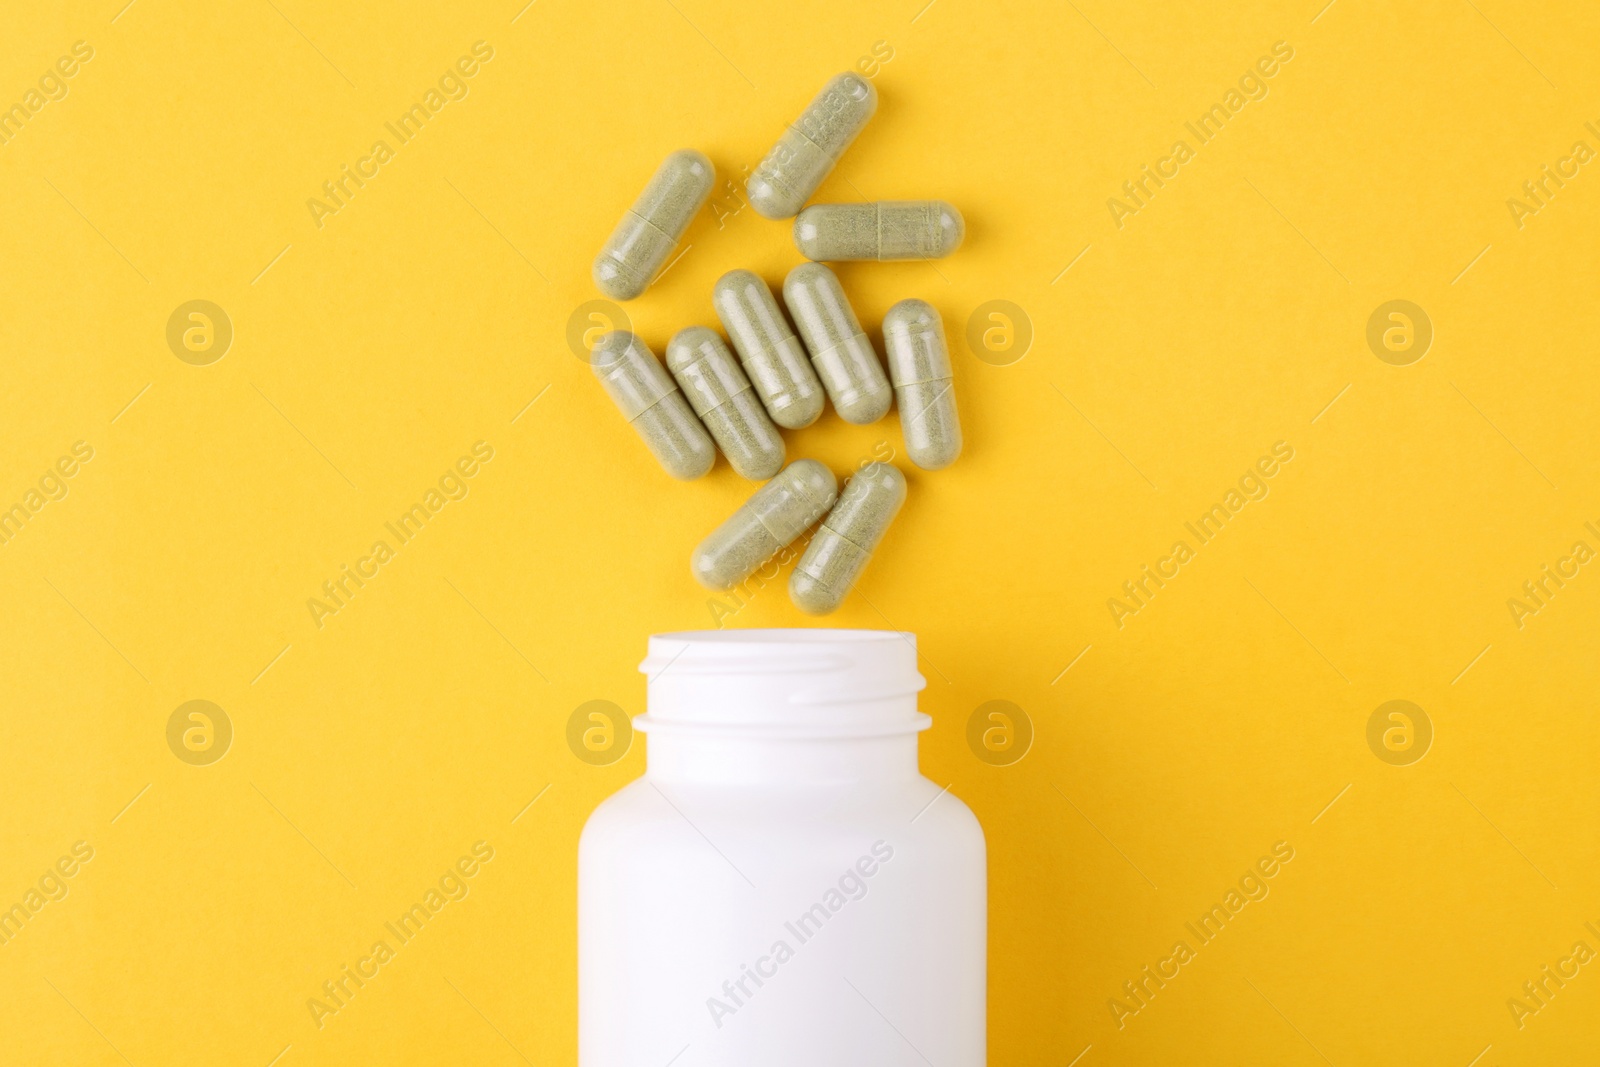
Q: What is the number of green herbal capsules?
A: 10